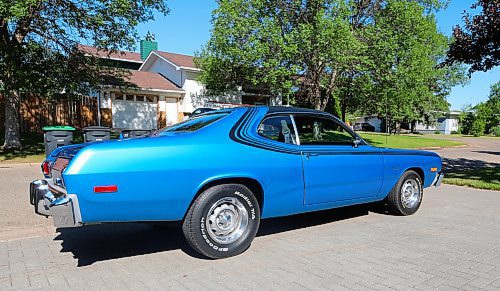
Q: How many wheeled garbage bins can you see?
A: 3